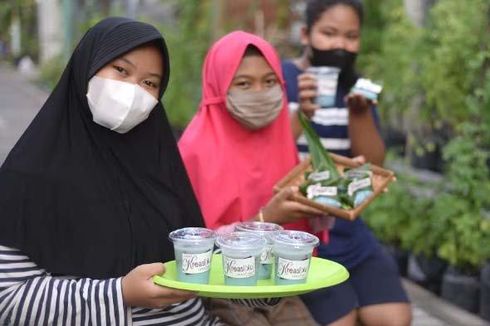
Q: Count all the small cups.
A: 5